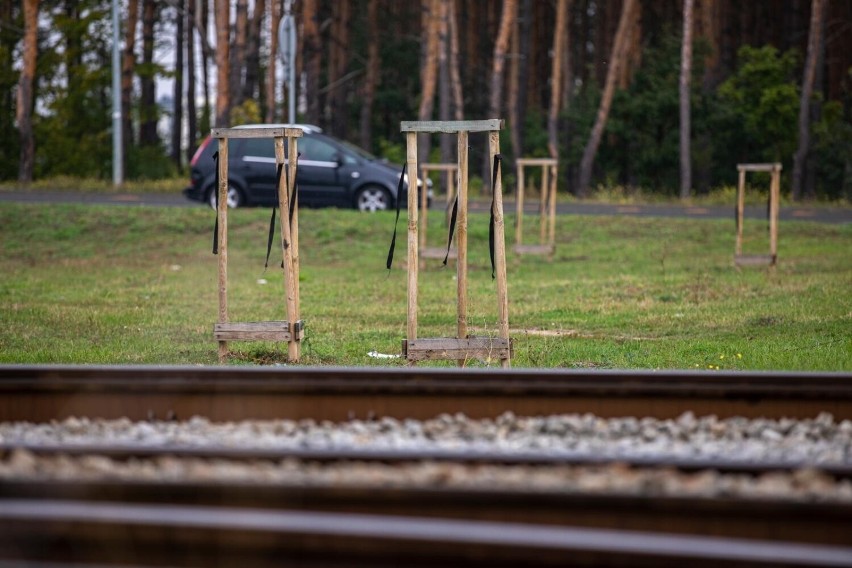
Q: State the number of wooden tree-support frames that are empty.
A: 5